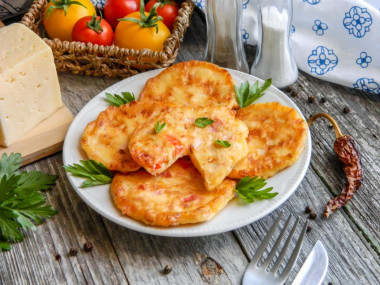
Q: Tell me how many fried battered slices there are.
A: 5